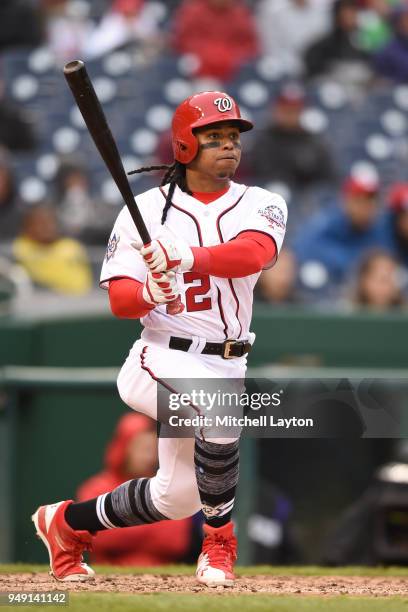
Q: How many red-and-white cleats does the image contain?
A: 2